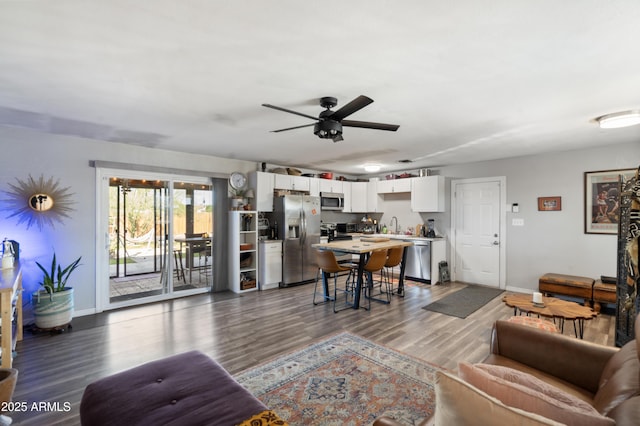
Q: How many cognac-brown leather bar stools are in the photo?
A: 3